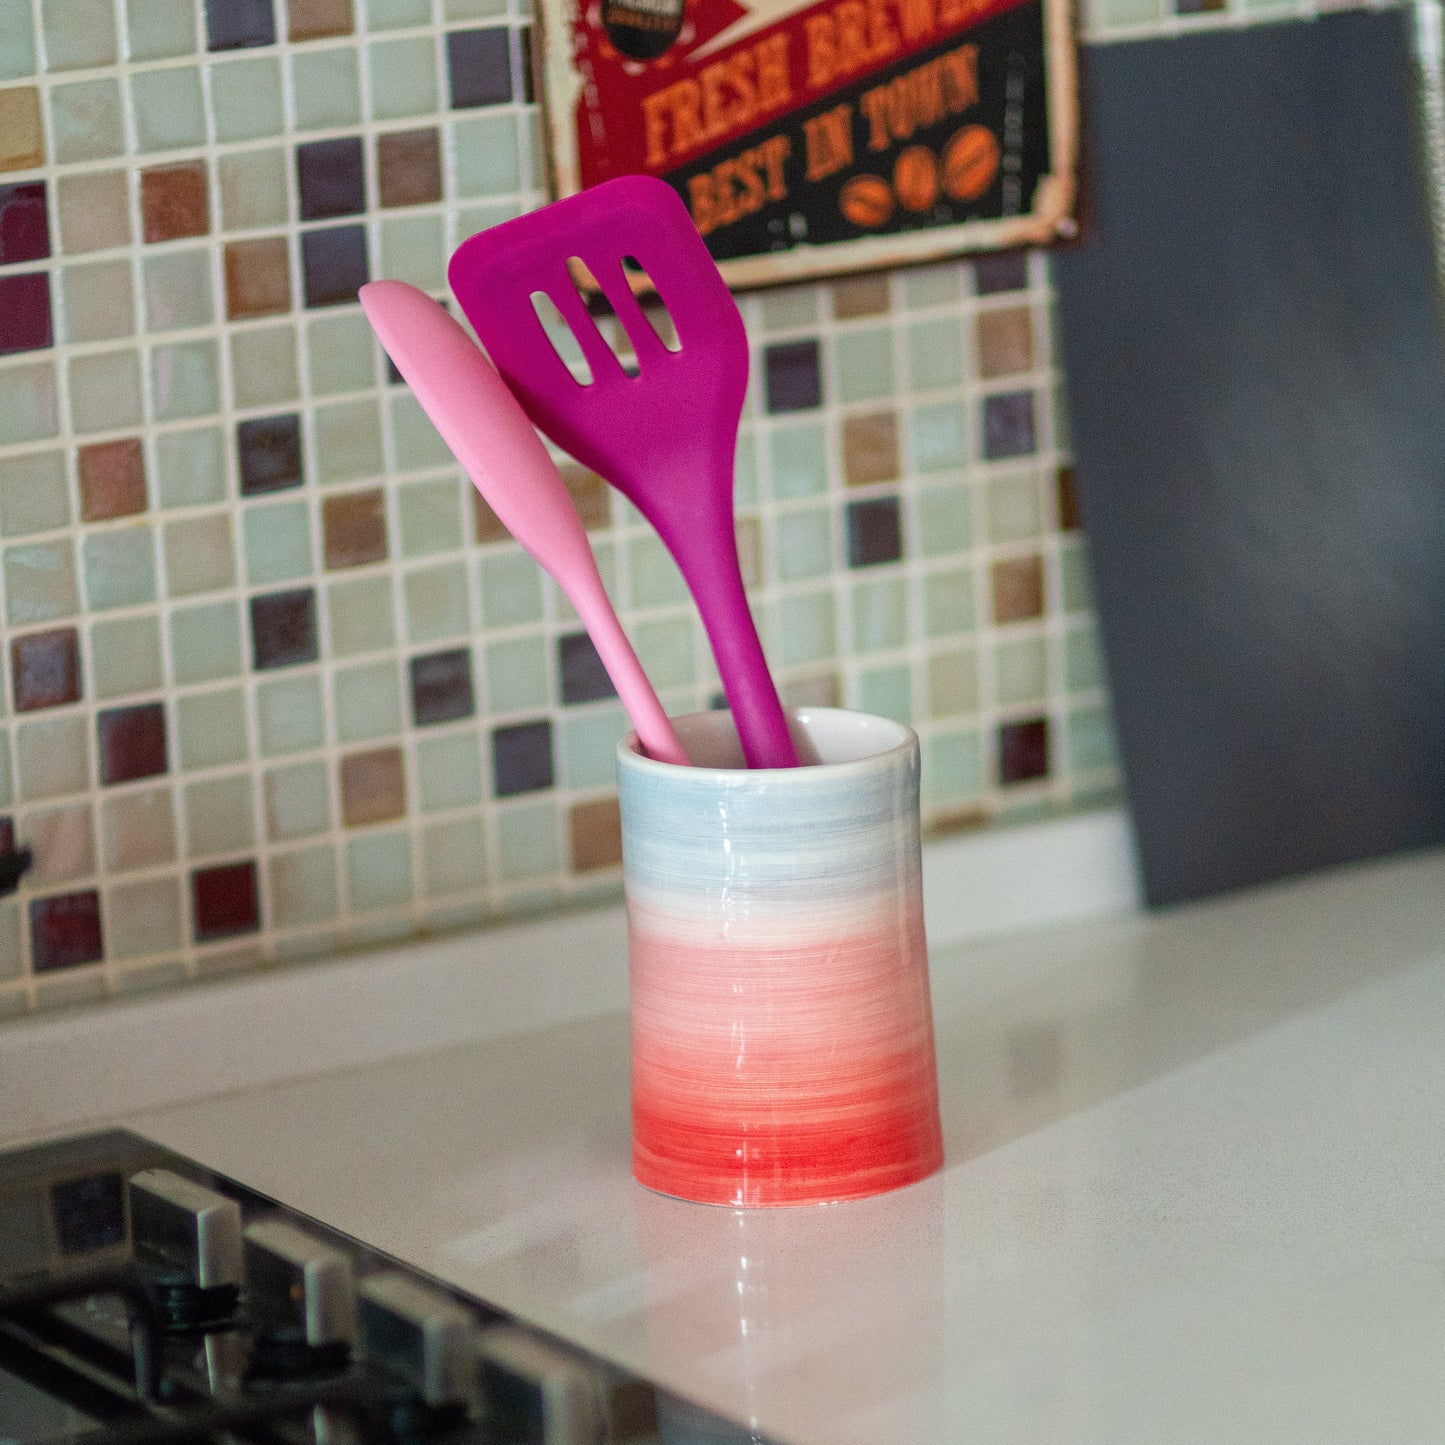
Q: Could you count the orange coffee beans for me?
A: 3